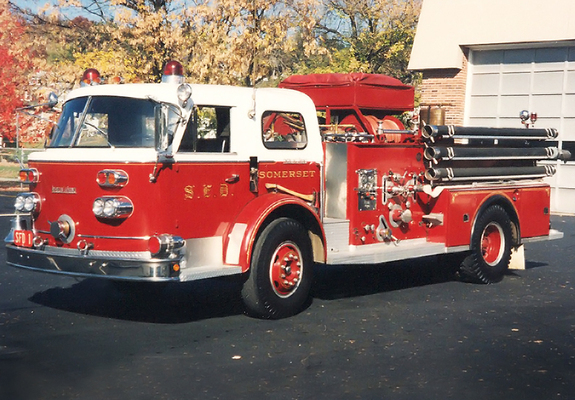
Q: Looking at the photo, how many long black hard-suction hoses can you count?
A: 3